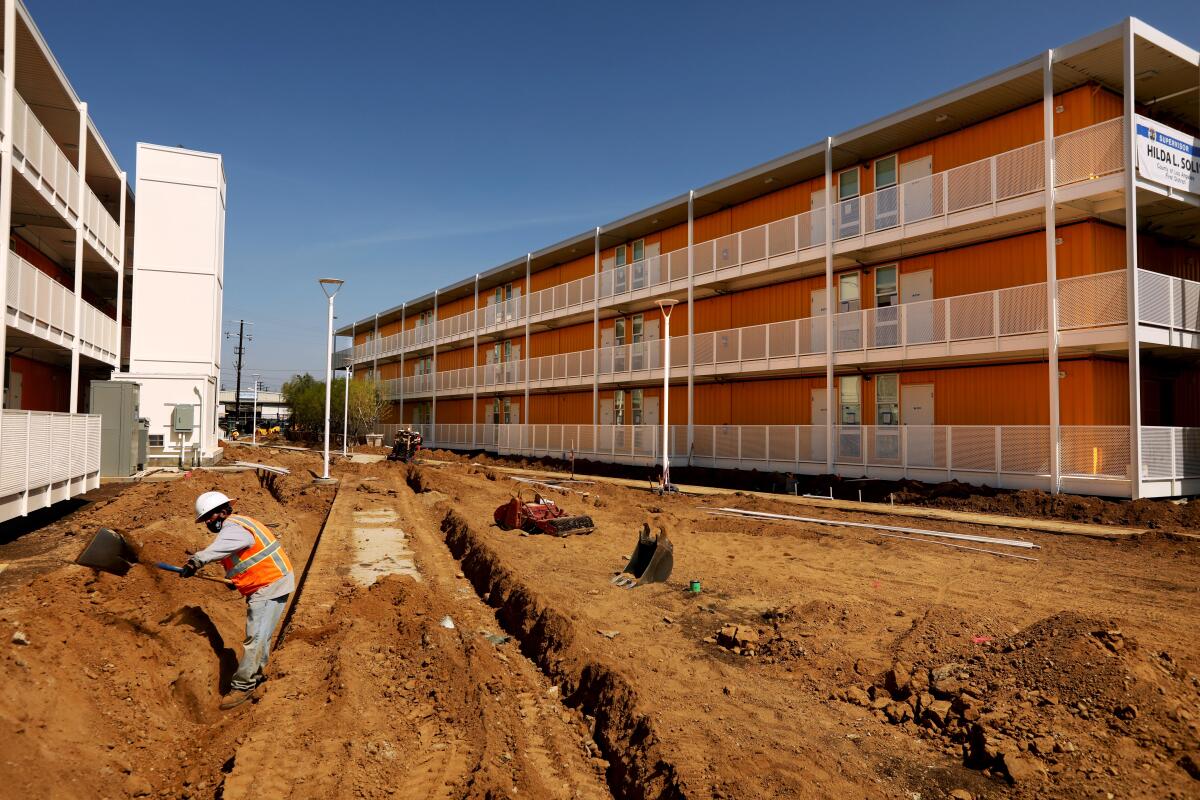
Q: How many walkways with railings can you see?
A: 6